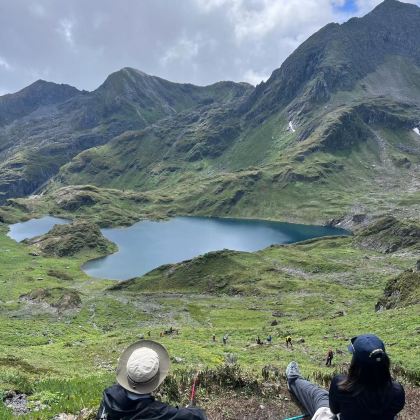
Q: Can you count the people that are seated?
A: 2